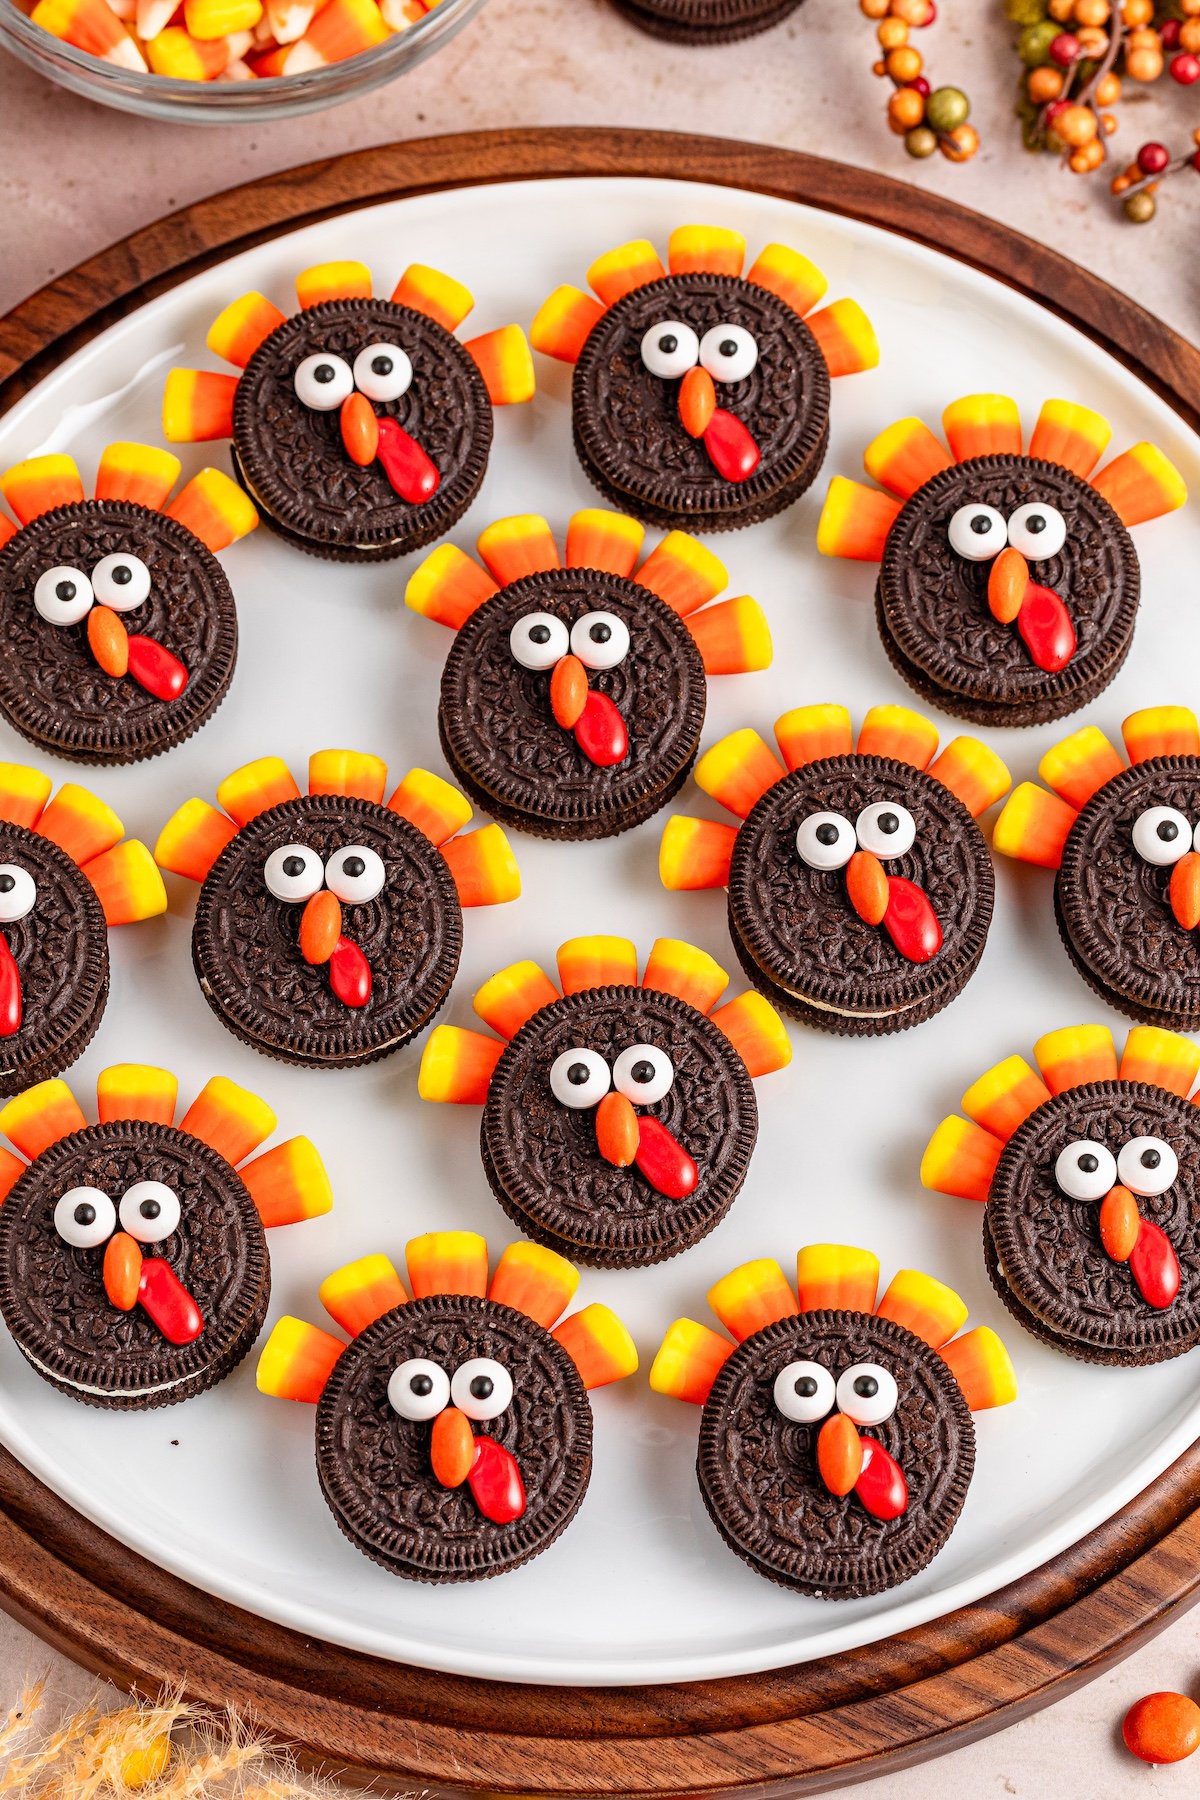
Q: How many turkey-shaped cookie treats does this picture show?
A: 14